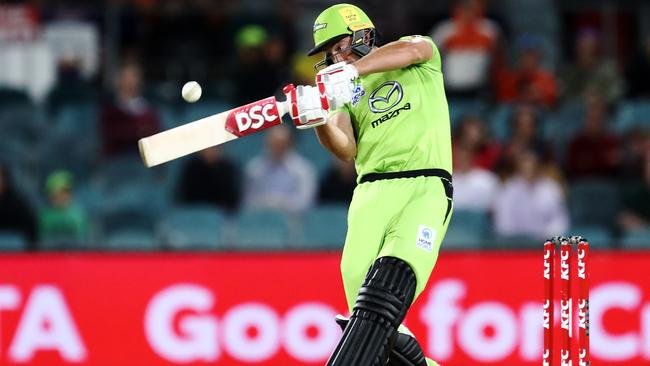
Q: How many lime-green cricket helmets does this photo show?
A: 1